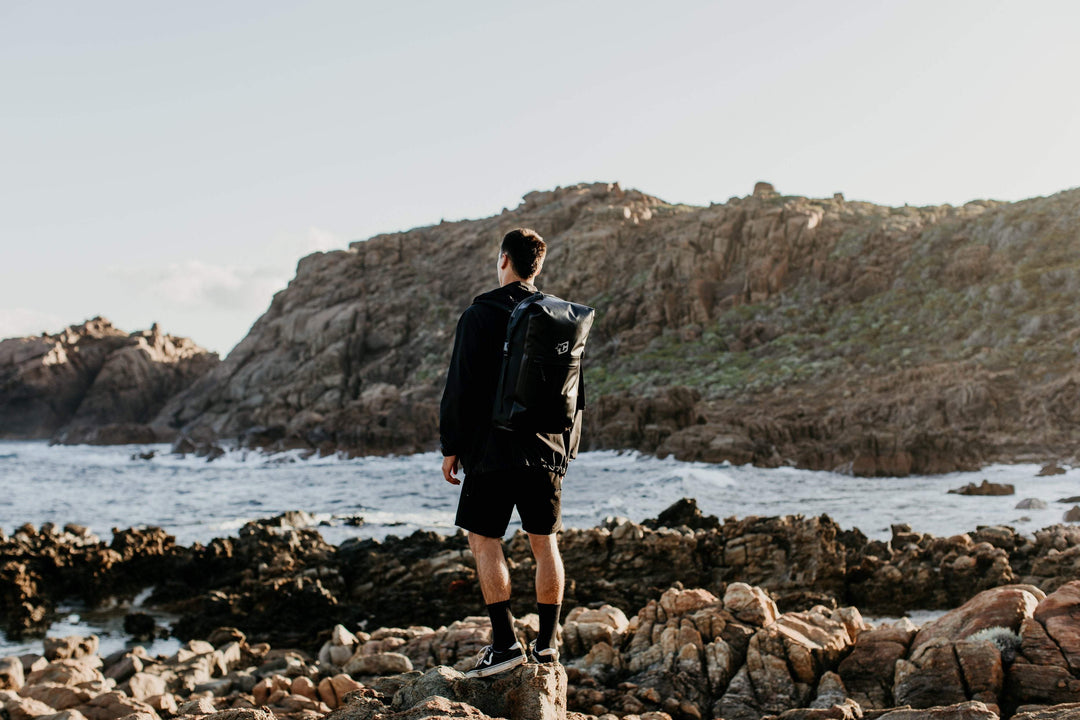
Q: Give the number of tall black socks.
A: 2